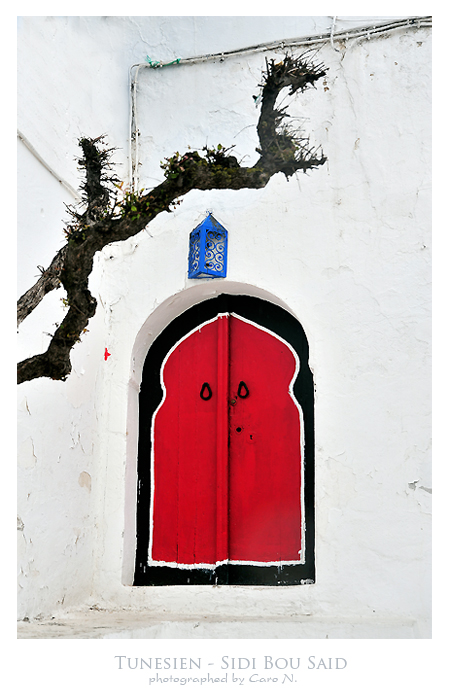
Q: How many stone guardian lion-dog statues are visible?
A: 0